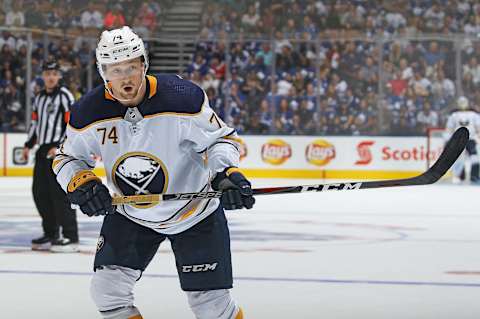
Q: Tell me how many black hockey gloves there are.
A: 2